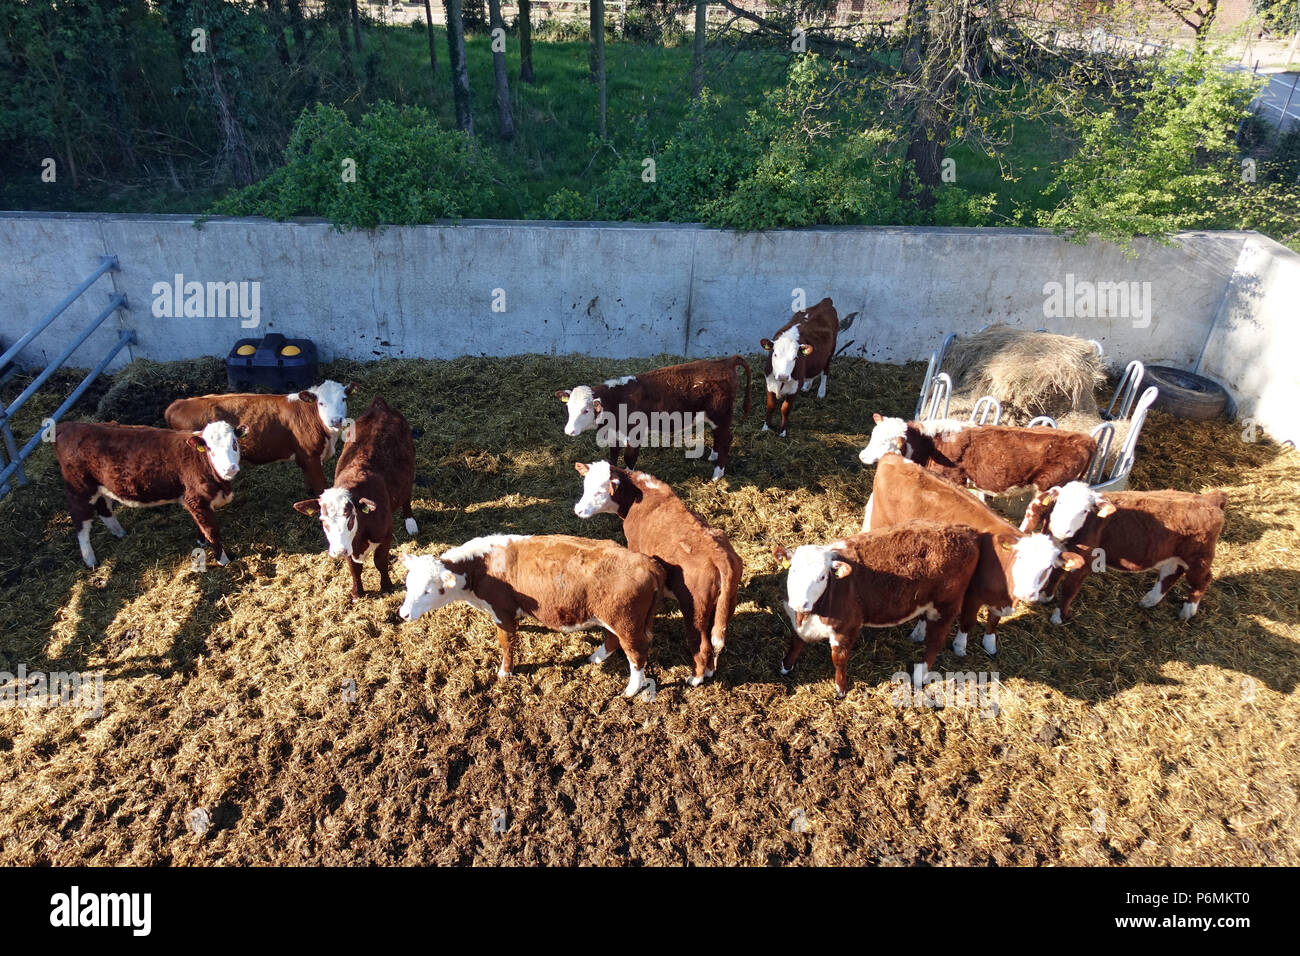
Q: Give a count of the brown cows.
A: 11